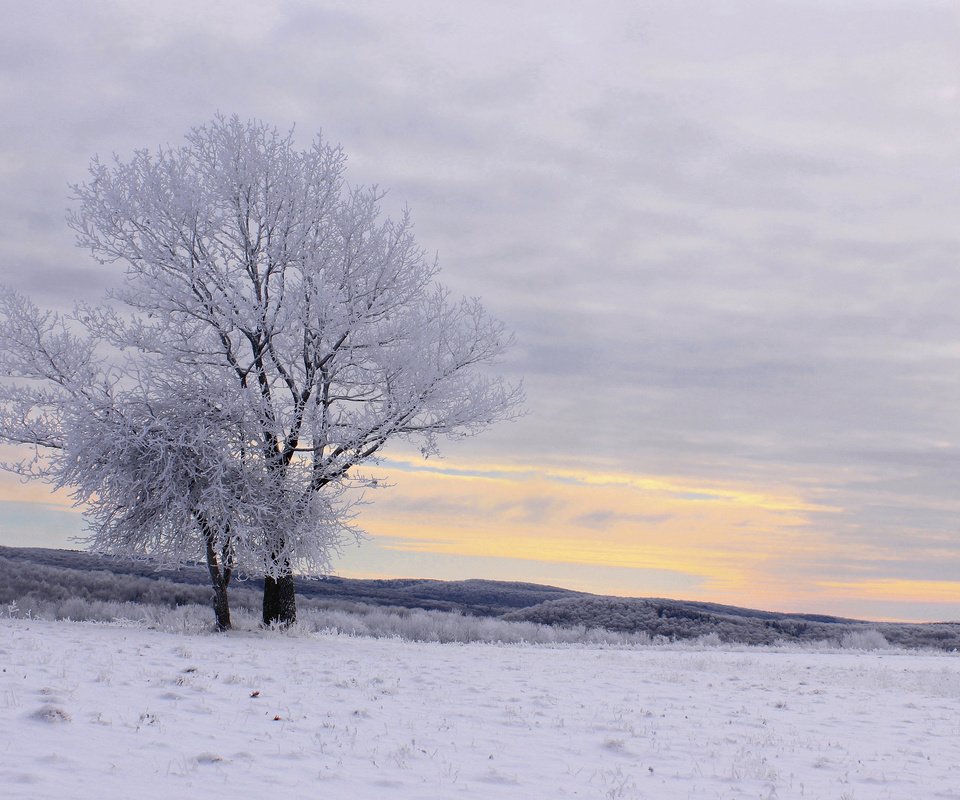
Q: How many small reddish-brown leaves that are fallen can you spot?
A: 2